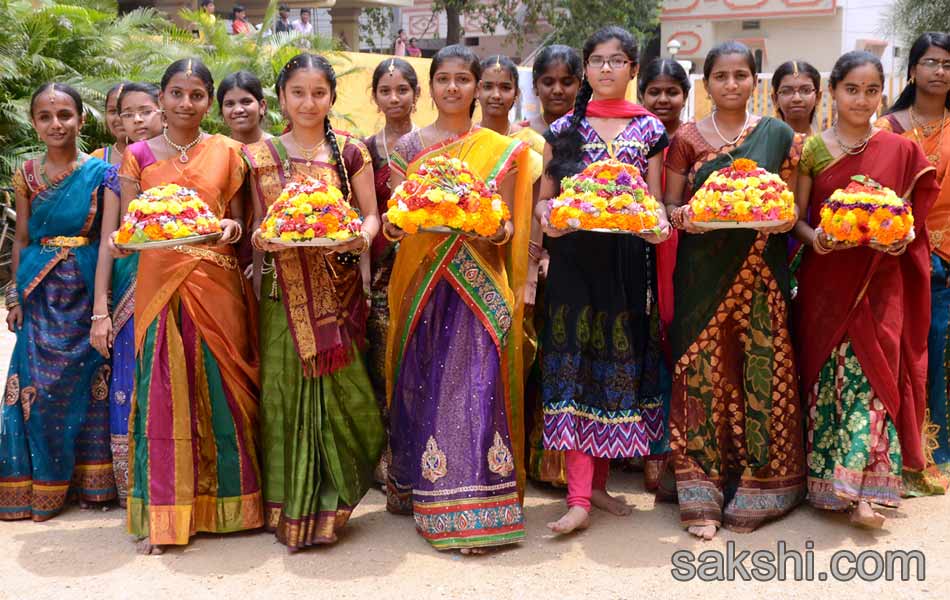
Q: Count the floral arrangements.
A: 6